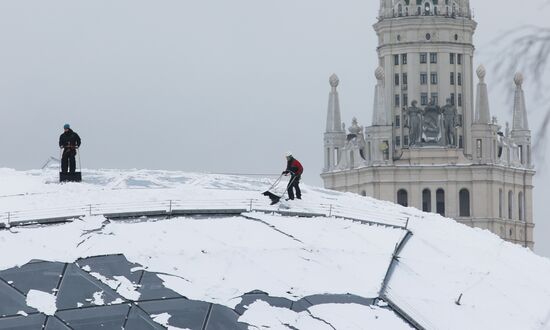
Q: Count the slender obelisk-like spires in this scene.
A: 4